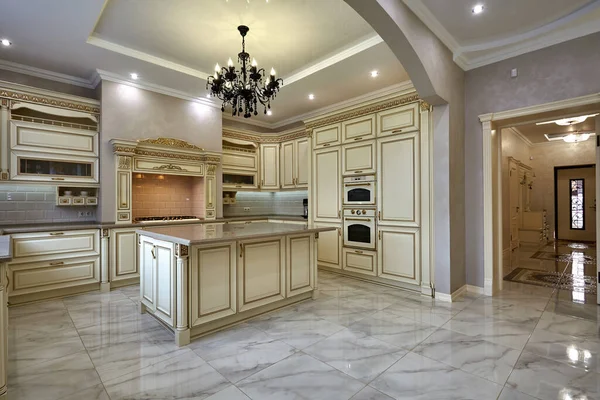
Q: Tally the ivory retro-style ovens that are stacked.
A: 2